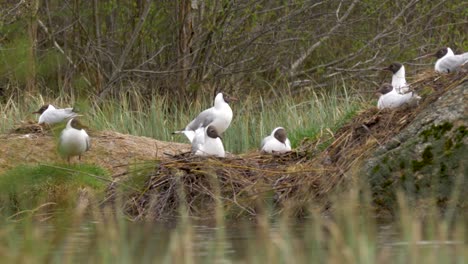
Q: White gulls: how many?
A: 8